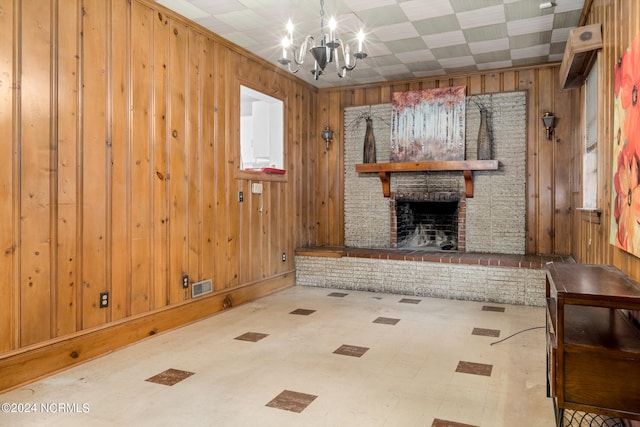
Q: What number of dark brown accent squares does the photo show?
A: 12